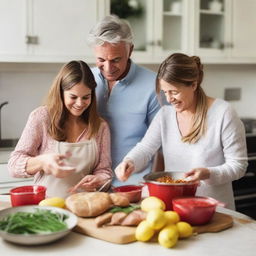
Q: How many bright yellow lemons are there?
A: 7